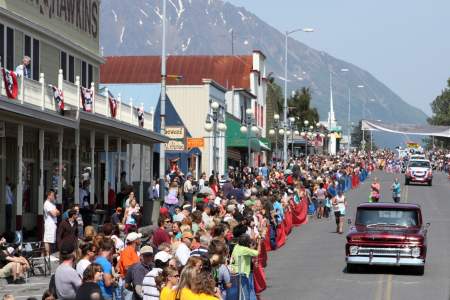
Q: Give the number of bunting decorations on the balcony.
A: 5